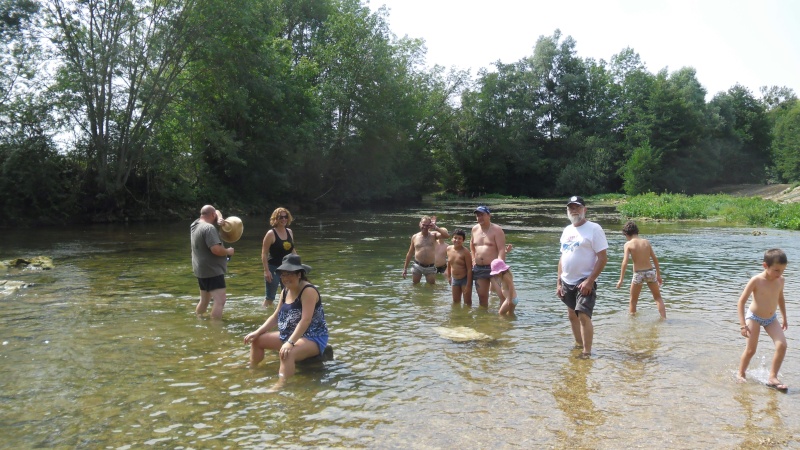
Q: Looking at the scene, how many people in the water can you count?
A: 11